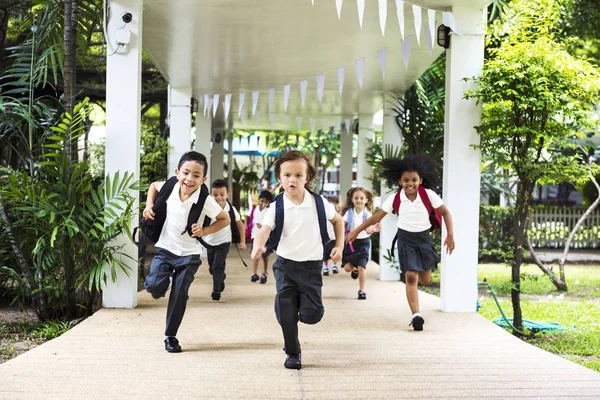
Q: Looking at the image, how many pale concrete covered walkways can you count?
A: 1